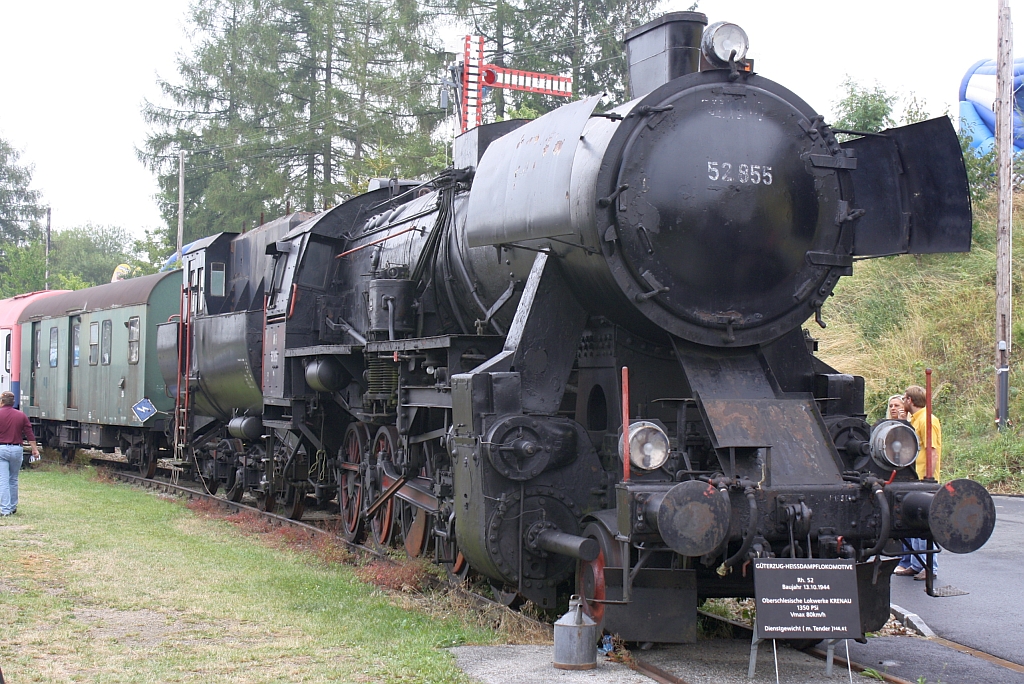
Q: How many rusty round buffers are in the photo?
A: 2